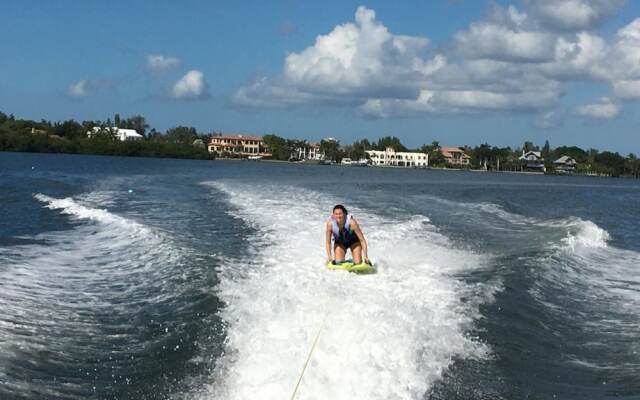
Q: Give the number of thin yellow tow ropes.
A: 1